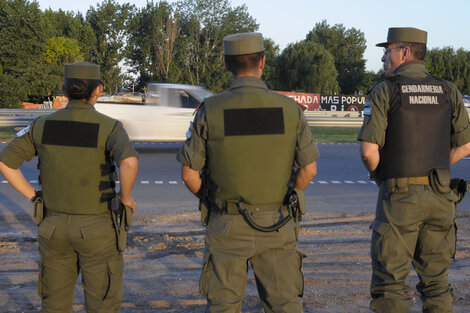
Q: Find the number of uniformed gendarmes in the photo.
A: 3